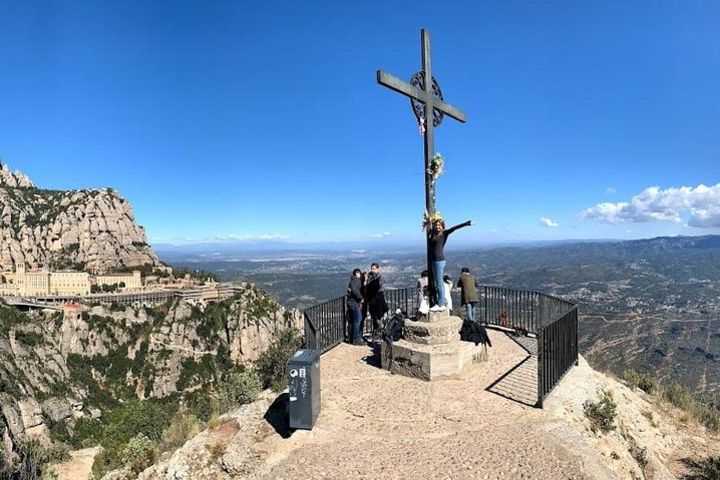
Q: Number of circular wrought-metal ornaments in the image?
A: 1